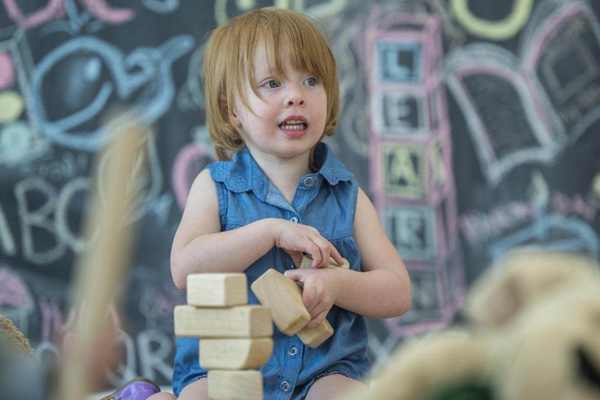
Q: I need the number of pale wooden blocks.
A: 7